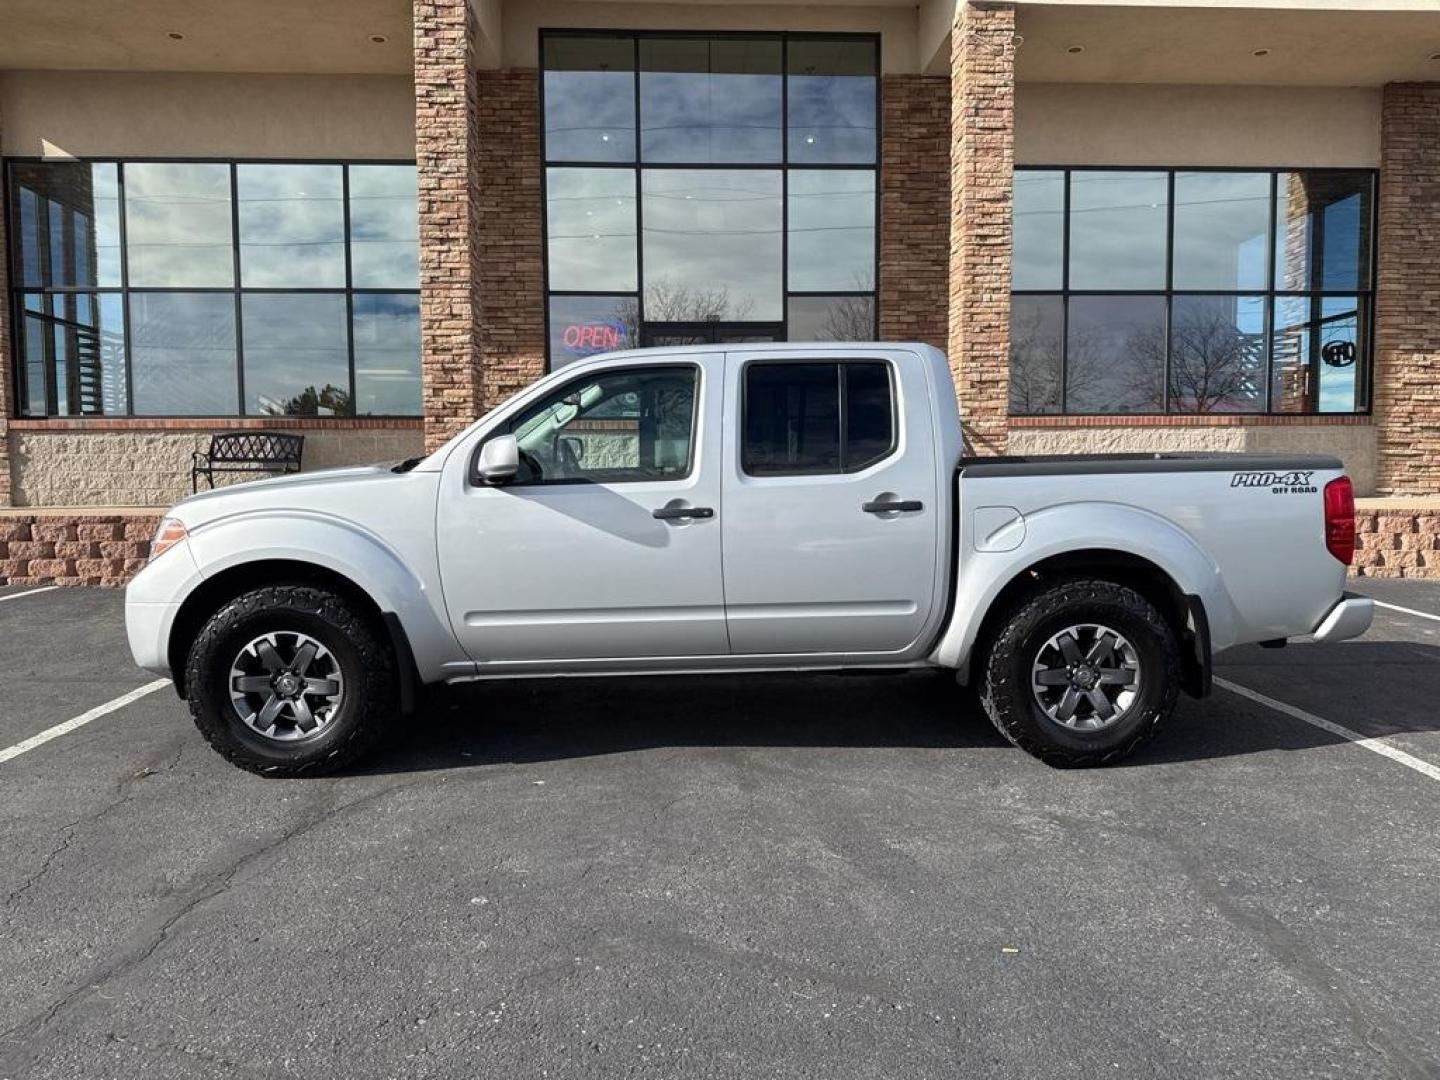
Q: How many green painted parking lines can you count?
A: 0